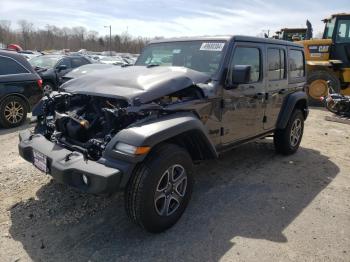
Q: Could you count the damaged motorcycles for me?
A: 1